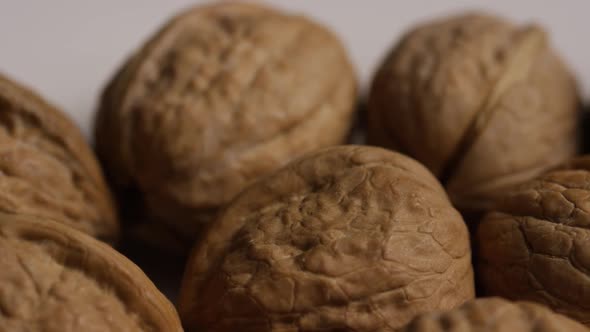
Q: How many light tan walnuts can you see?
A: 7